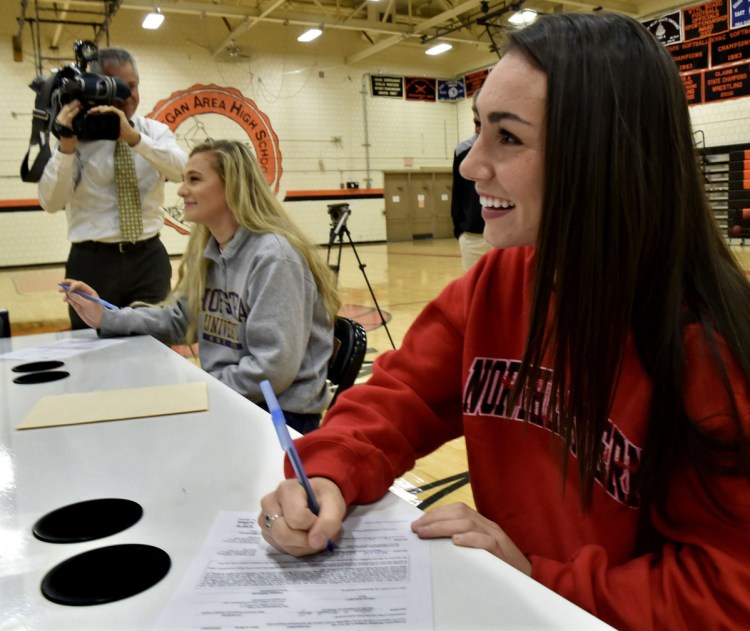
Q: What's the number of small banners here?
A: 11